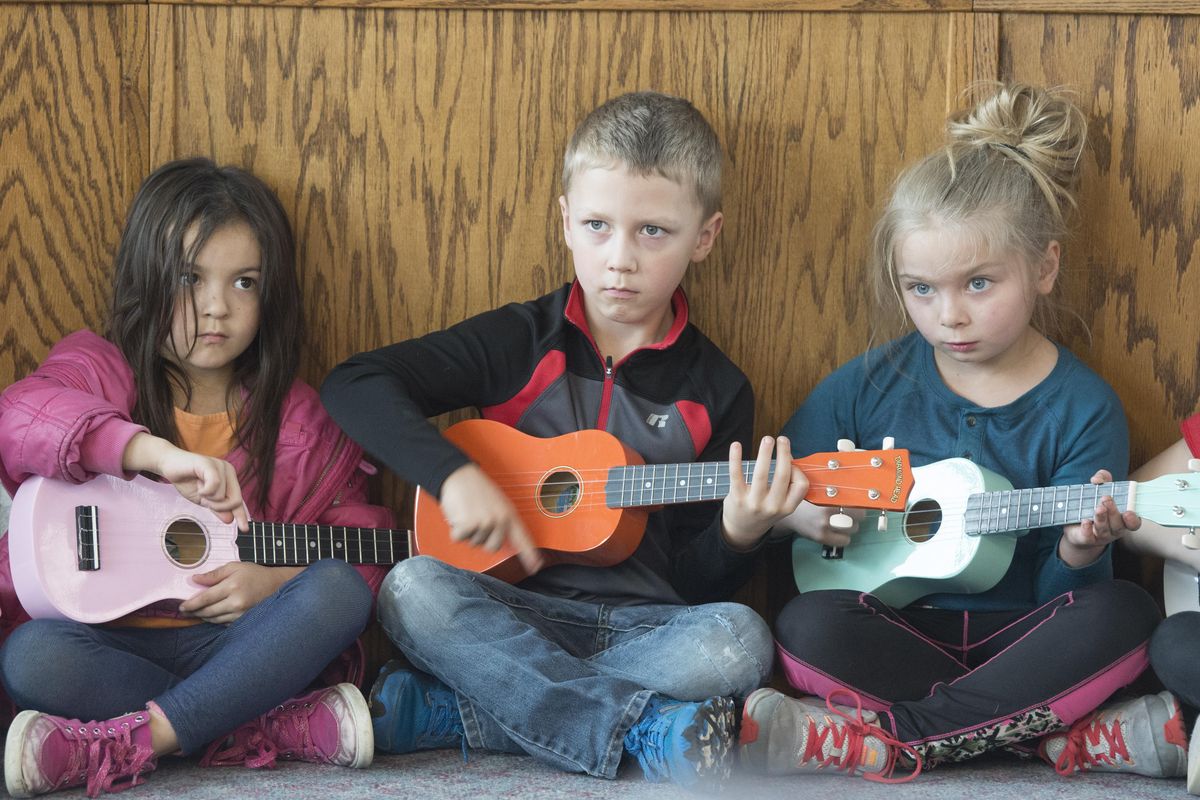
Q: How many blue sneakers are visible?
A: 2